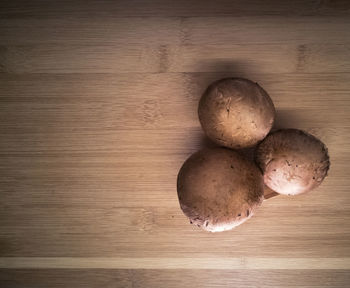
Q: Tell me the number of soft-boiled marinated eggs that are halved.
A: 0